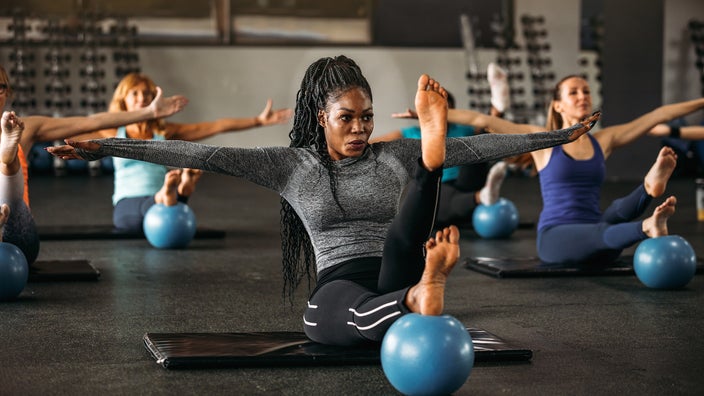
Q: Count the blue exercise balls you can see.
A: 5